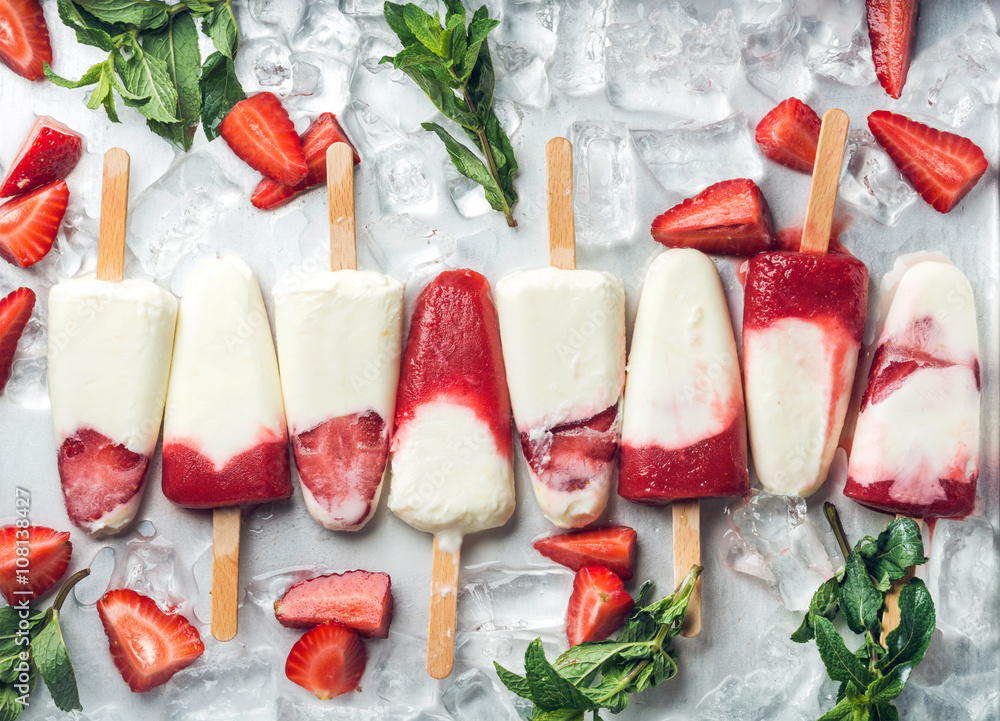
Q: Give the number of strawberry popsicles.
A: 8